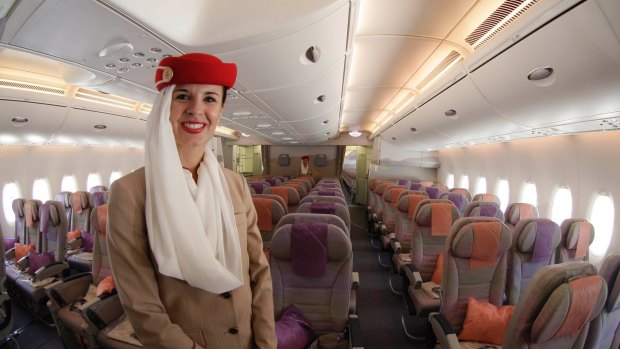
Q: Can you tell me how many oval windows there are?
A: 12